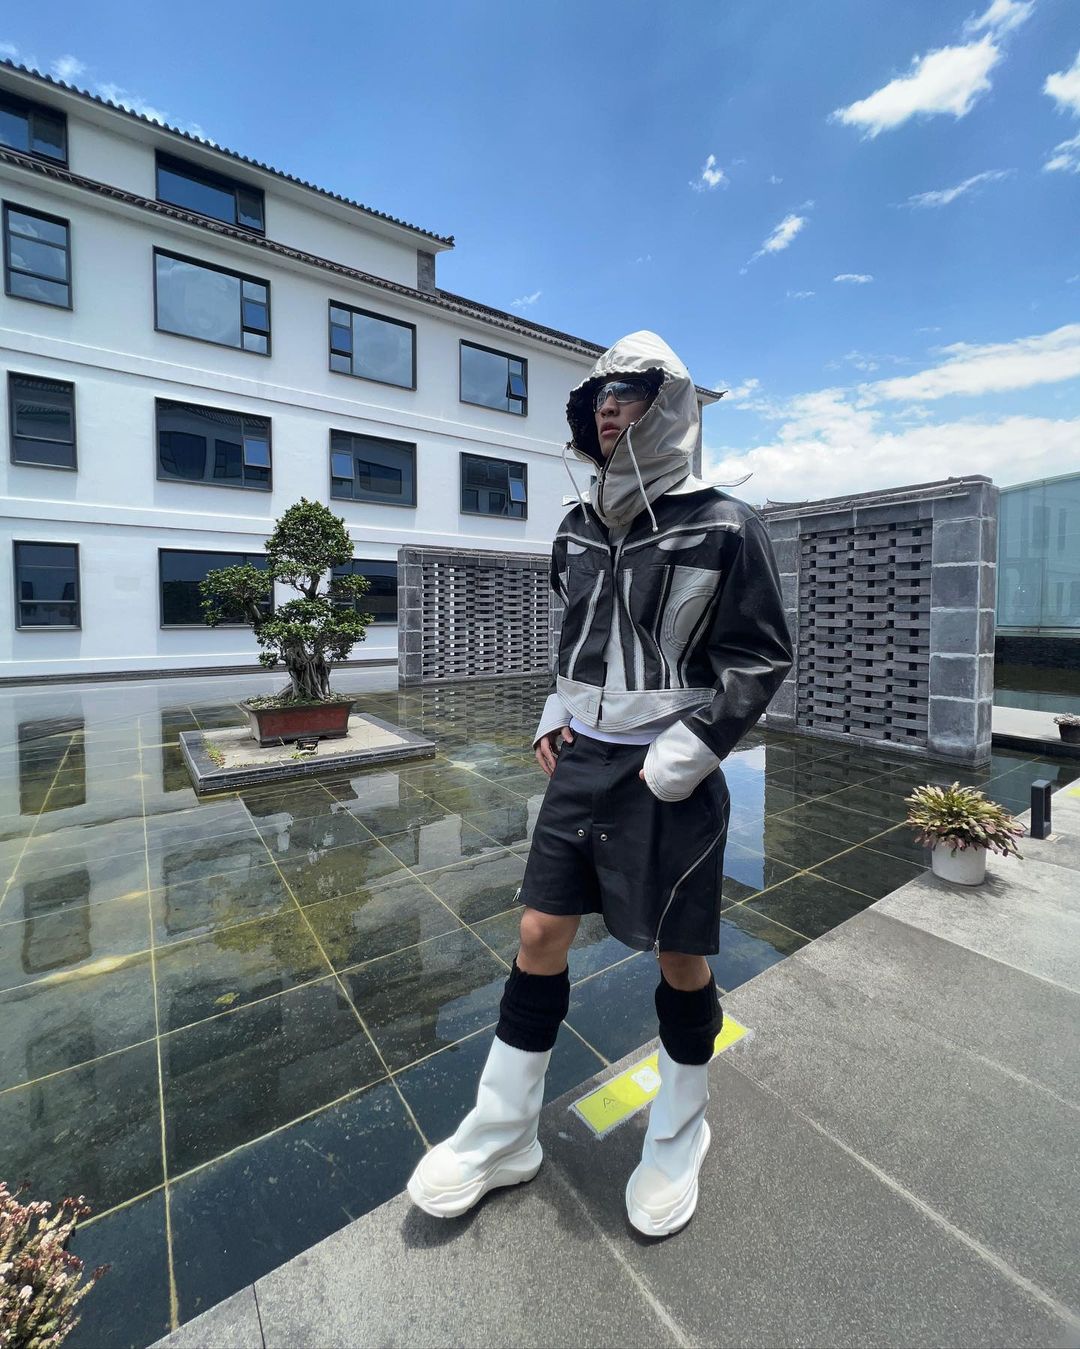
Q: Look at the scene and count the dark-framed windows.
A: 13